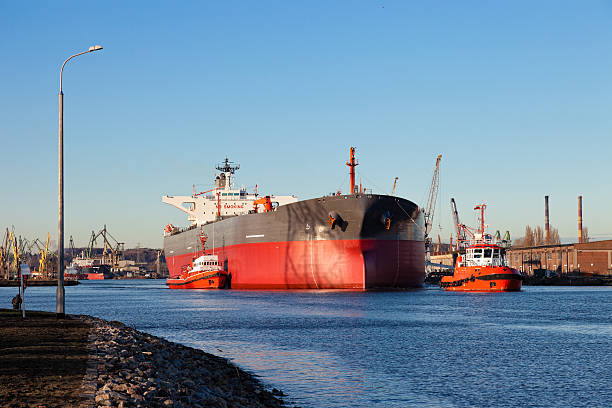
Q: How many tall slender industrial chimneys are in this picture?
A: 2